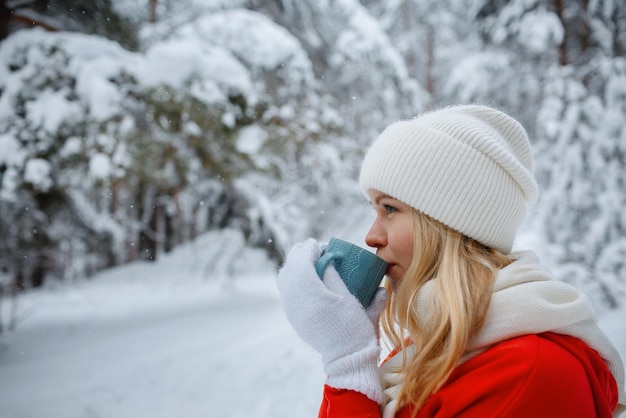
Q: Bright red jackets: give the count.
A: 1